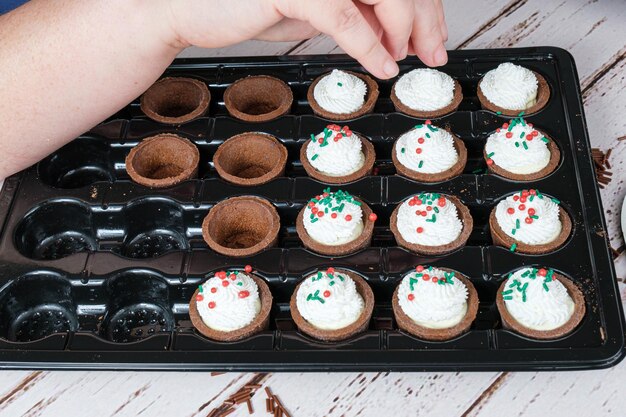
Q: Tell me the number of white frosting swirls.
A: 13